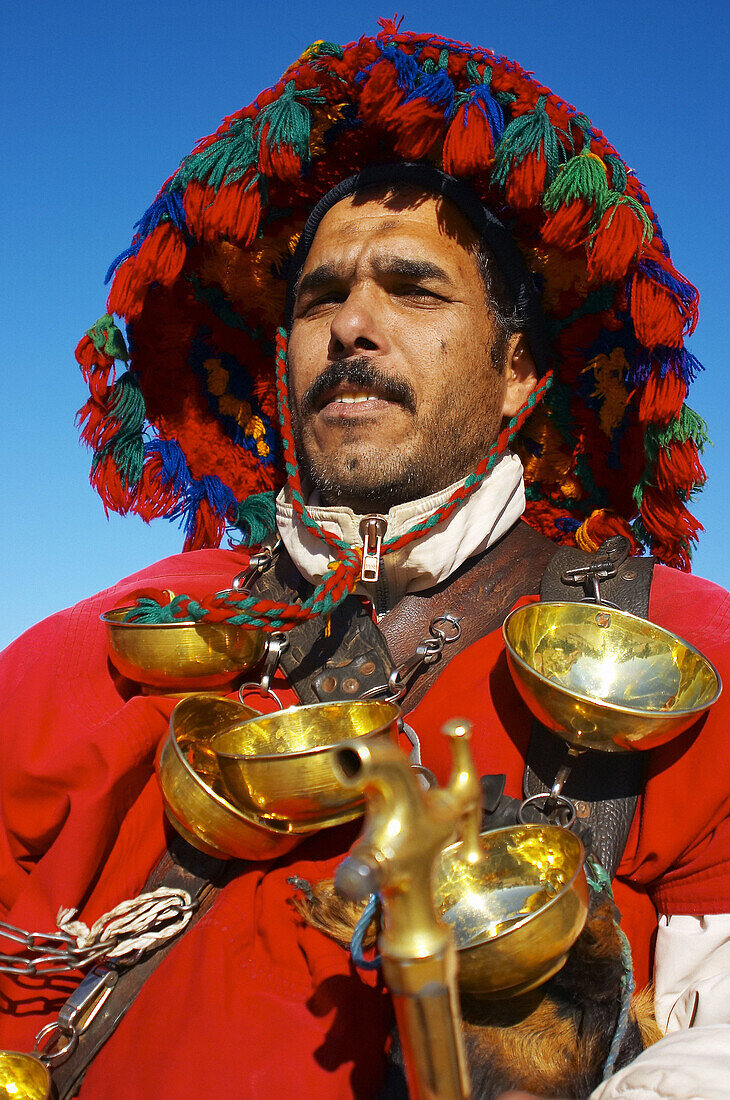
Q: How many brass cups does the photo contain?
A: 6